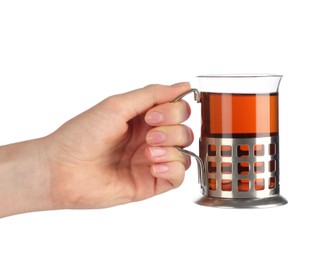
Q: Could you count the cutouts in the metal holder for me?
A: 15